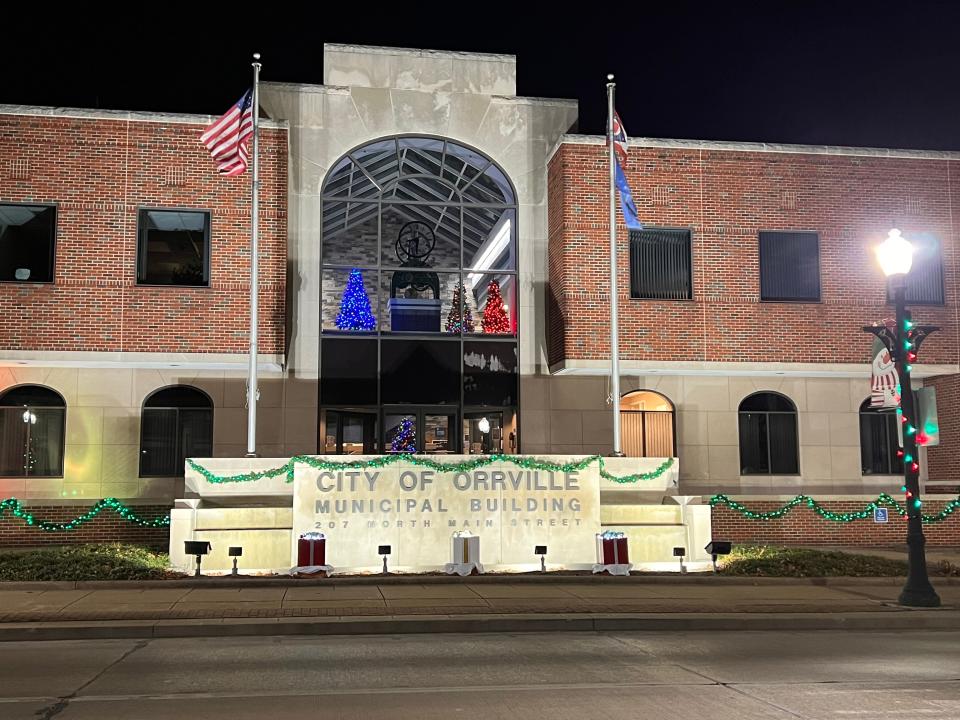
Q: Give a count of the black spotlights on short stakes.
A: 6